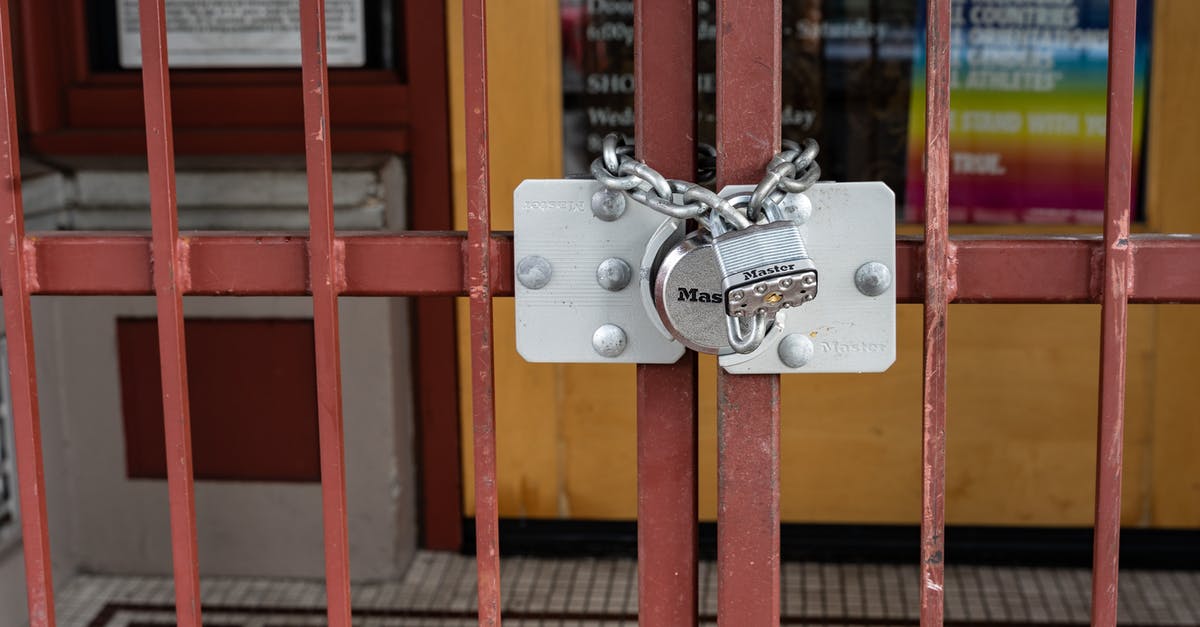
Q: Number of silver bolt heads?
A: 7